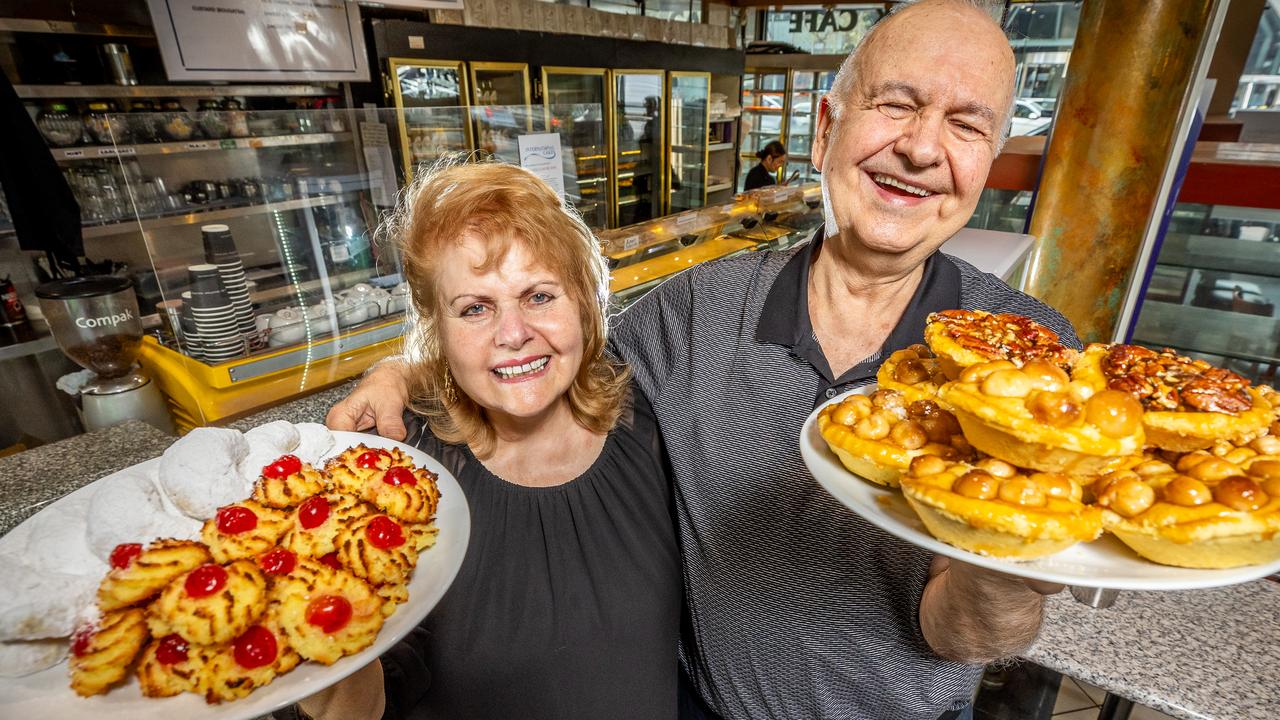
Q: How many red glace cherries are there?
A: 14